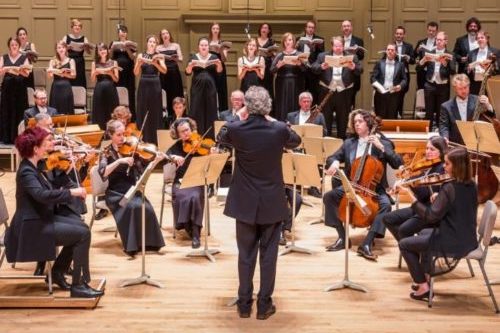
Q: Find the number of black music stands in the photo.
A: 0